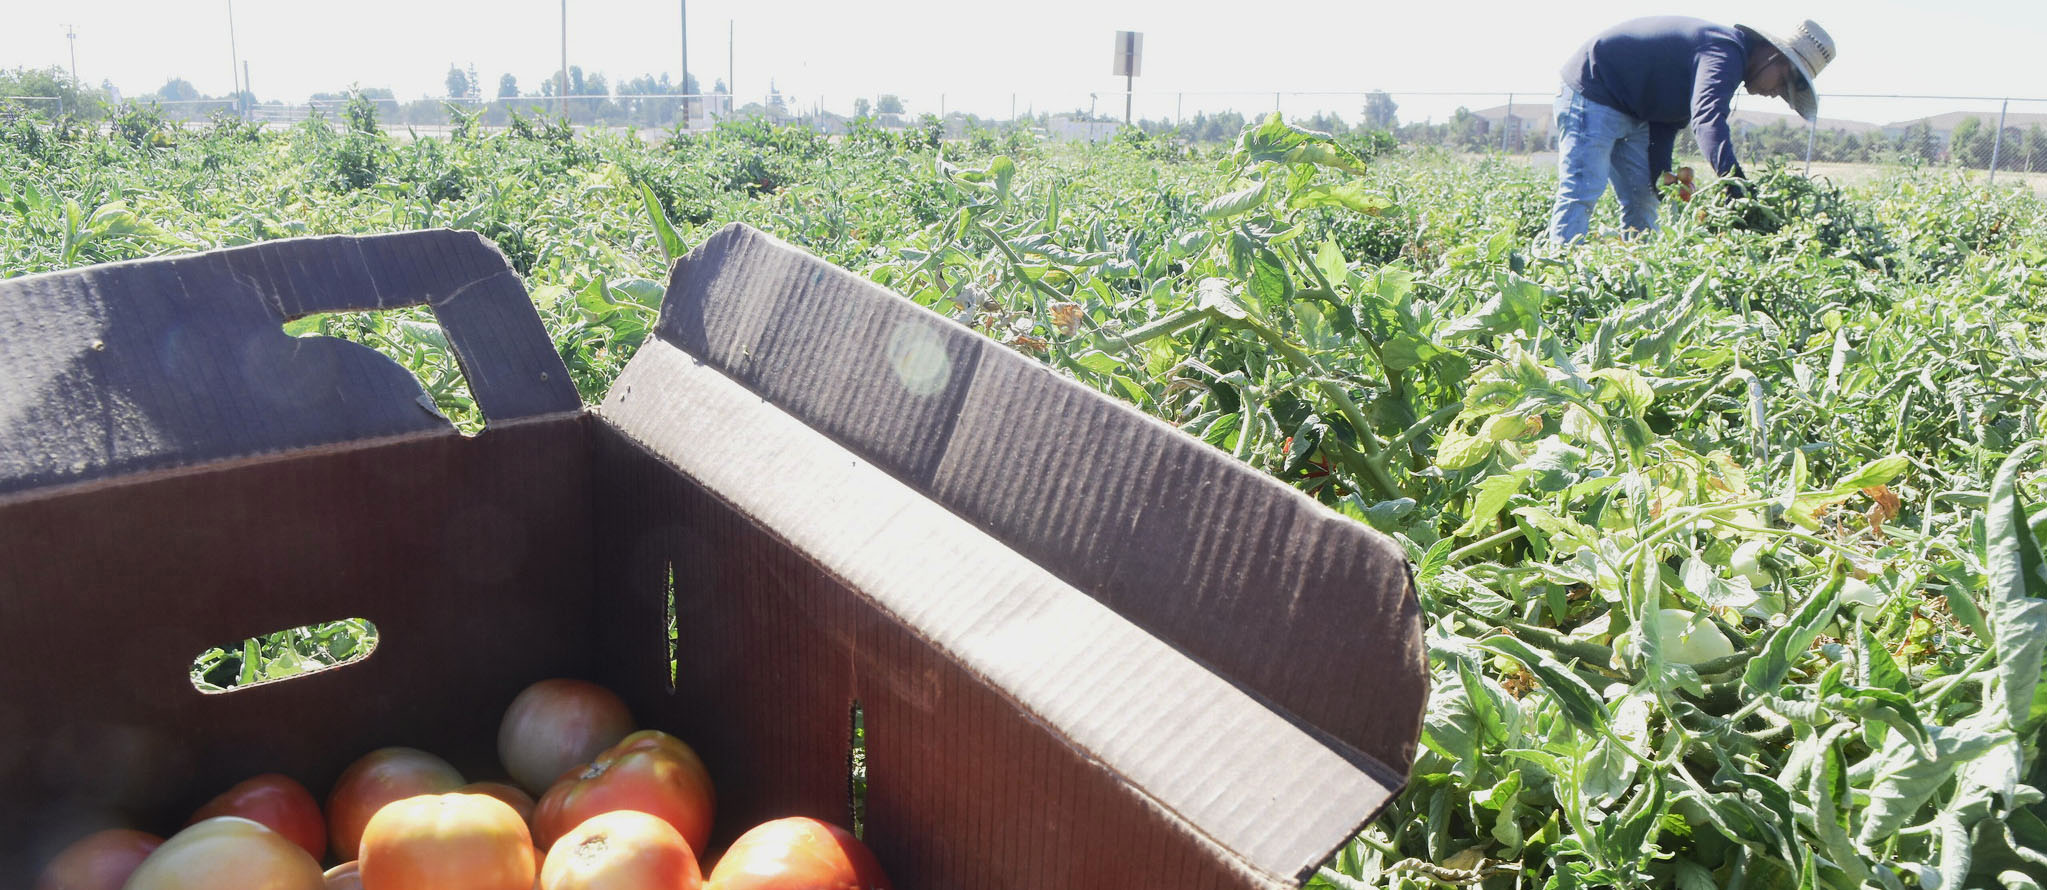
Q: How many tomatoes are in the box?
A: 11